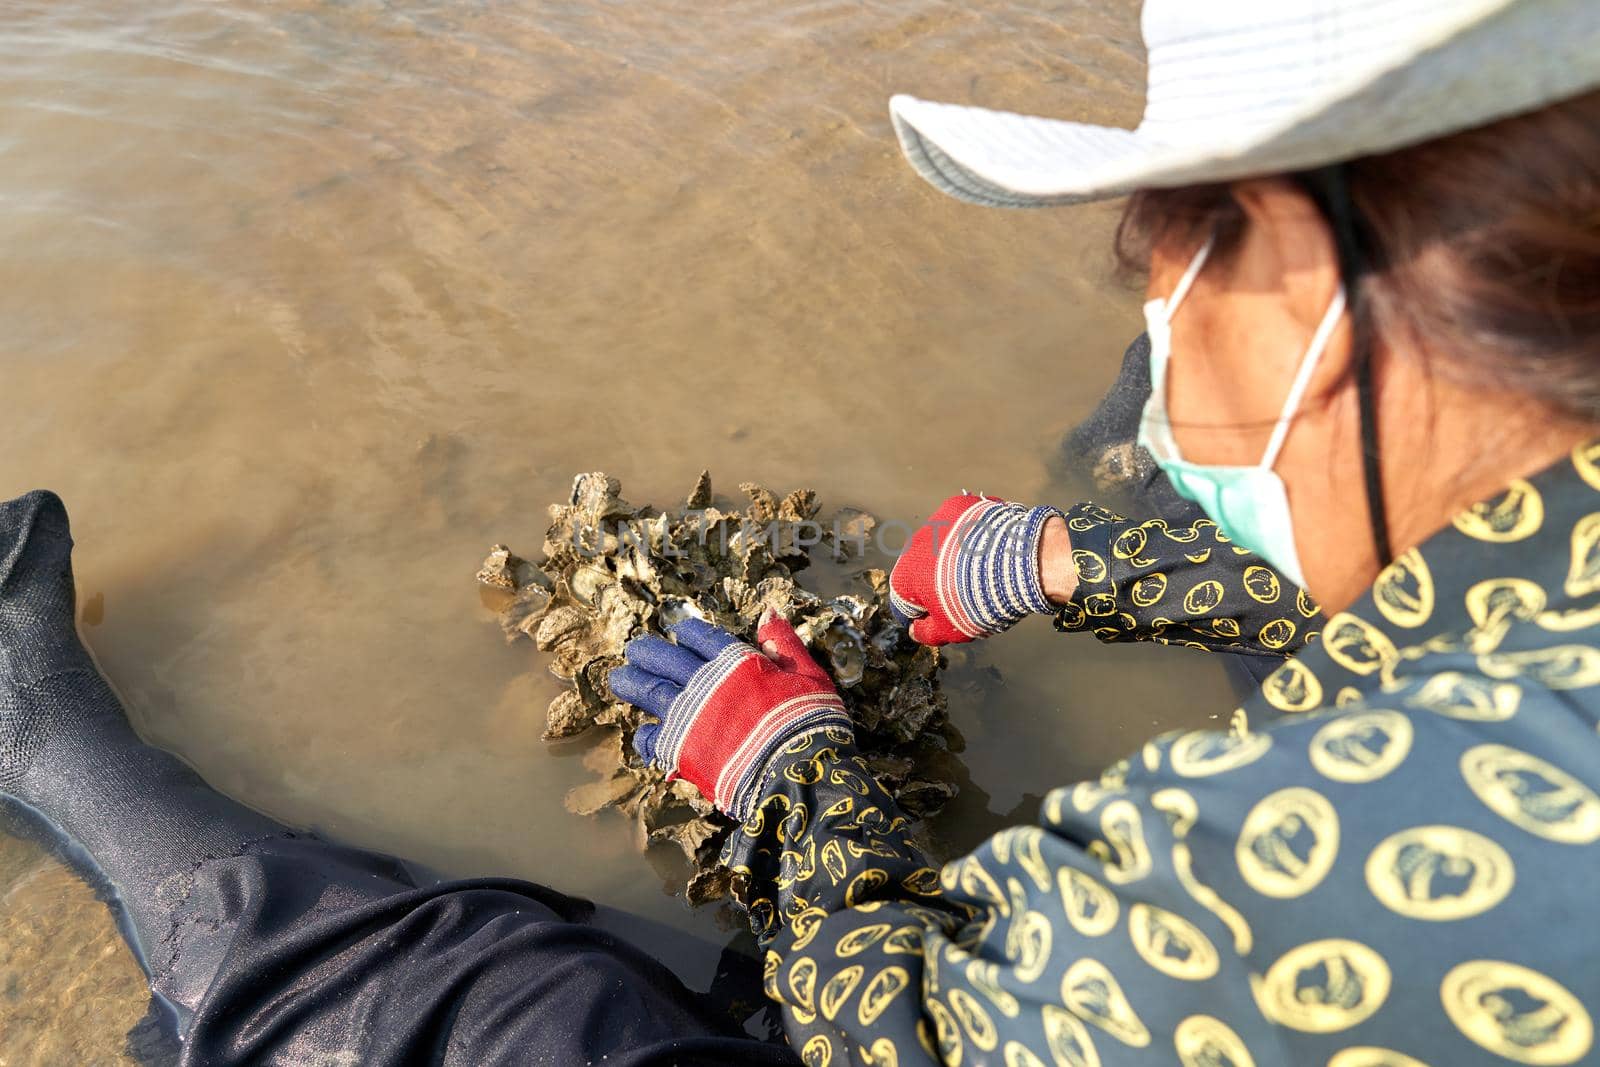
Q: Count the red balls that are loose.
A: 0